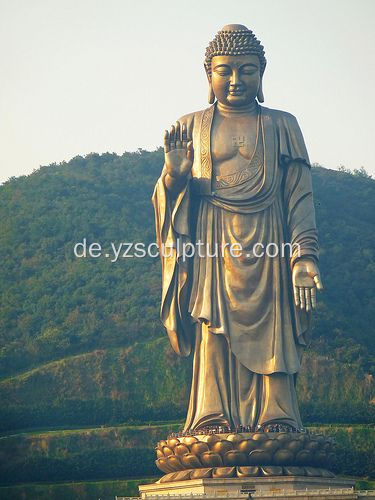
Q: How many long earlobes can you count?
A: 2